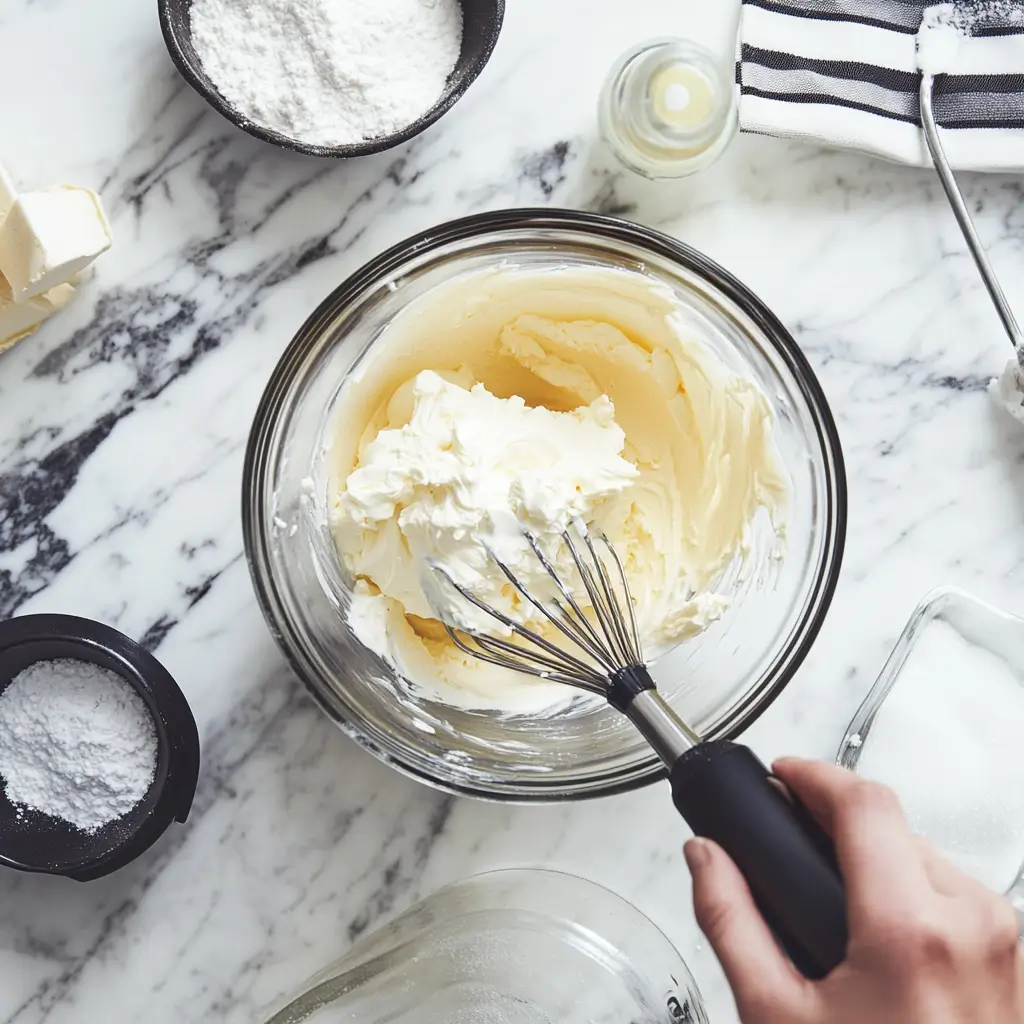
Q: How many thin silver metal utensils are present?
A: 1